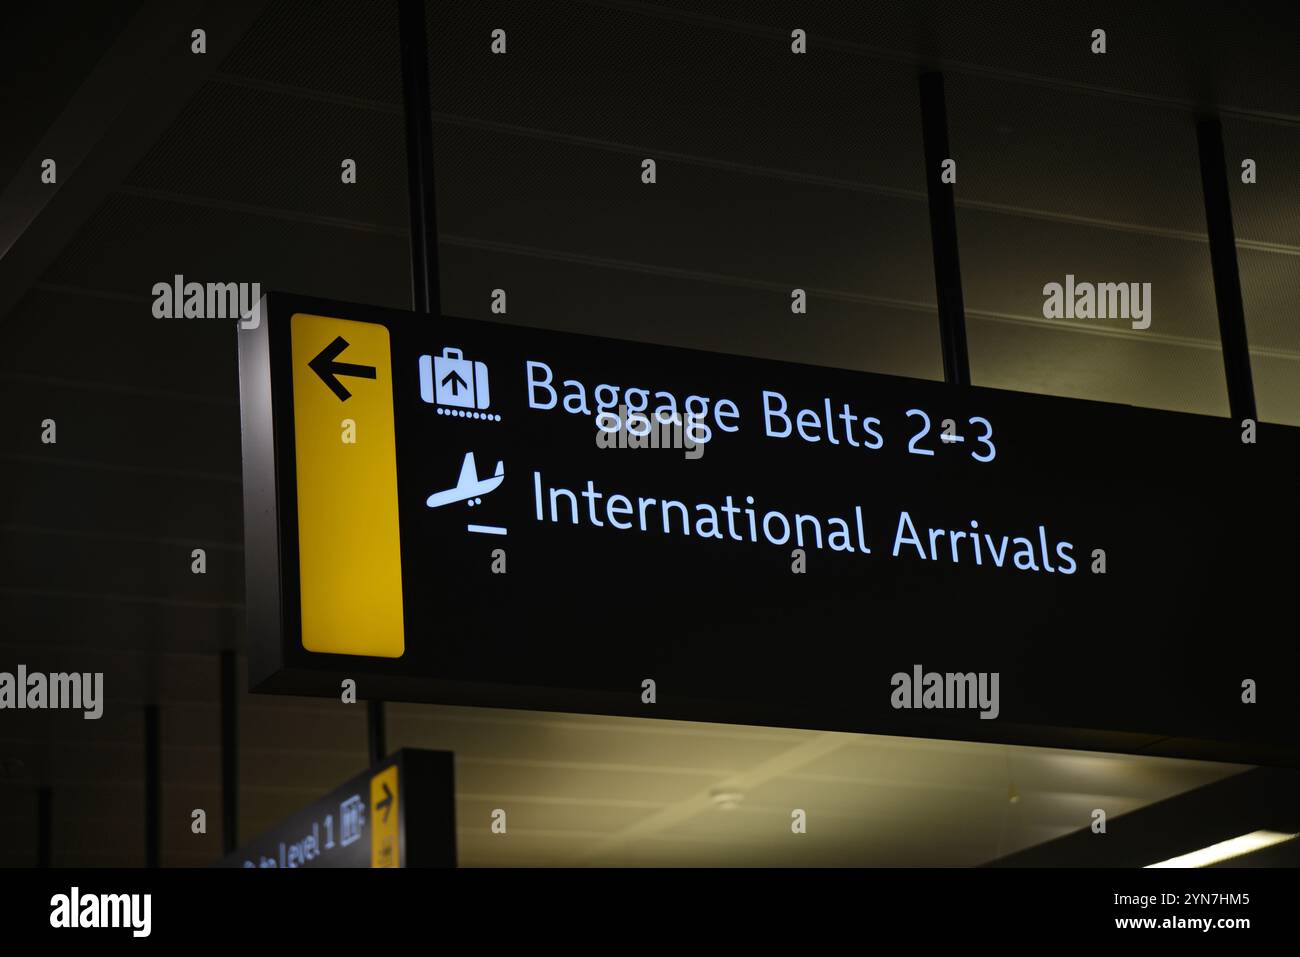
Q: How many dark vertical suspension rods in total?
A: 7